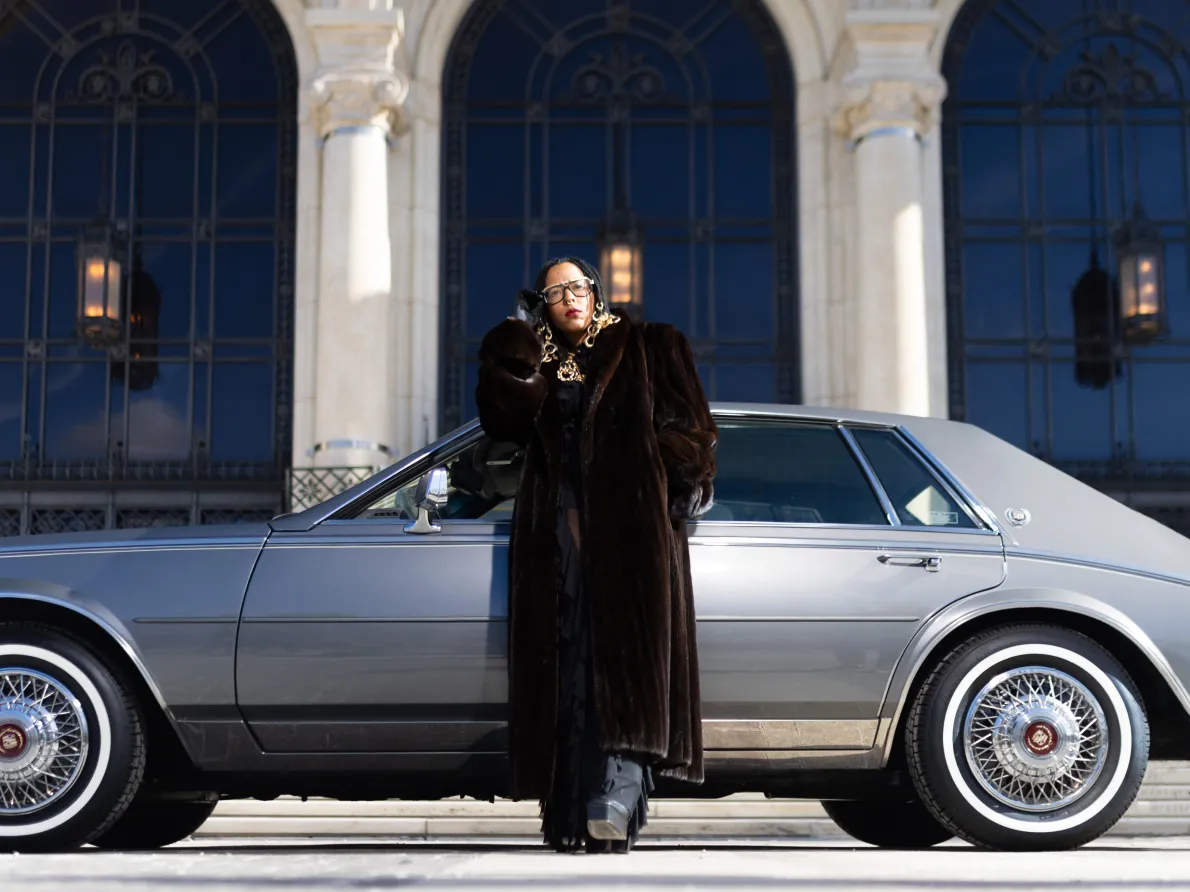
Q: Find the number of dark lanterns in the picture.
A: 2